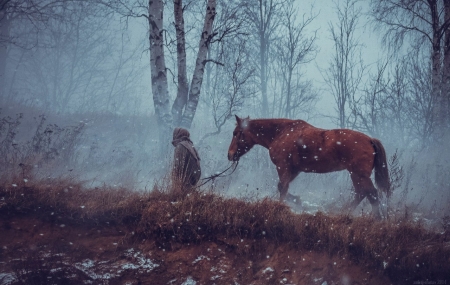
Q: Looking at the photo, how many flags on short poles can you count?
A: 0